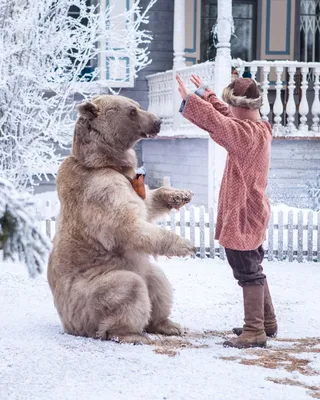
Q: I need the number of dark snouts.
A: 1